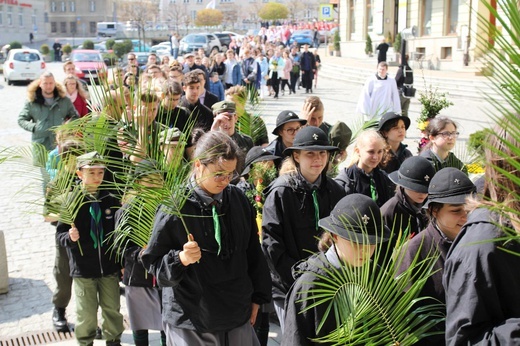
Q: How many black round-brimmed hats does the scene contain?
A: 7